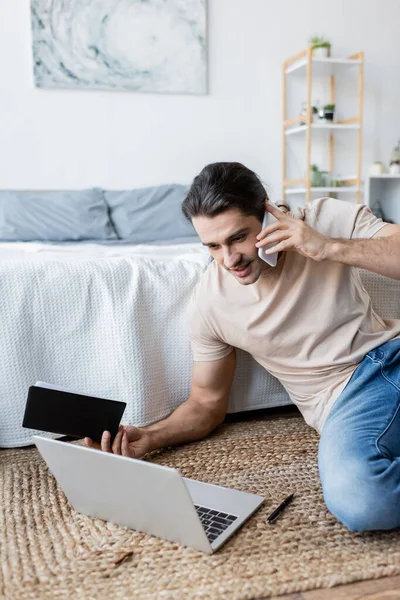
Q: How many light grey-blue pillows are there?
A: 2